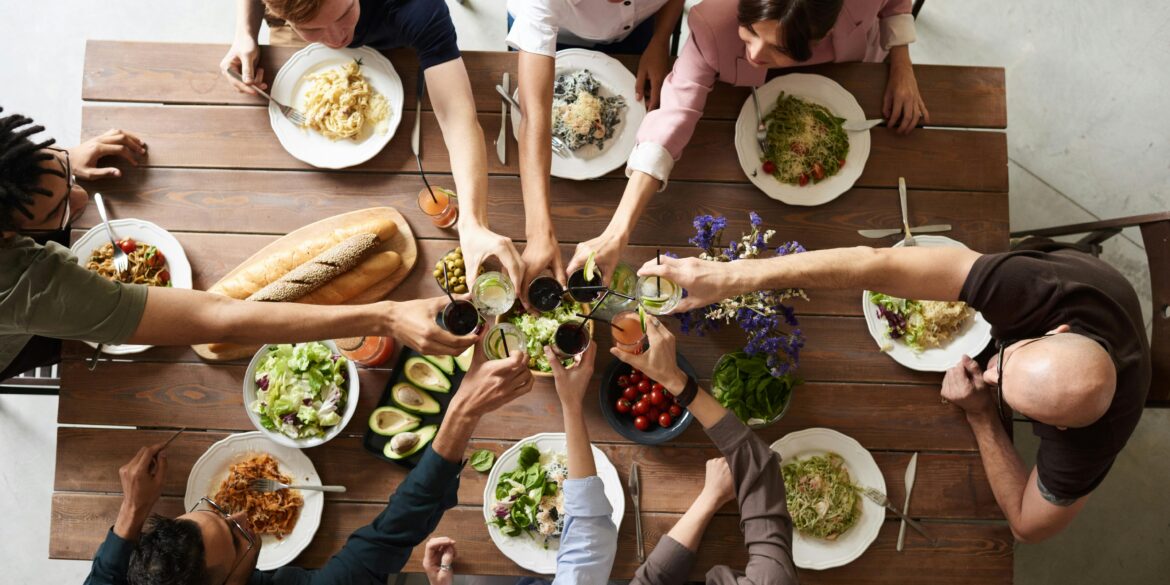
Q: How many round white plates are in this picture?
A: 8